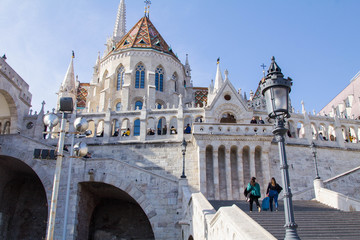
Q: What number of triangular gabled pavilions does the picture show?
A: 1